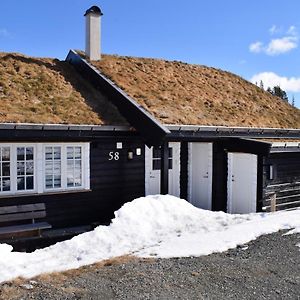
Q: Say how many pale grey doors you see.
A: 3